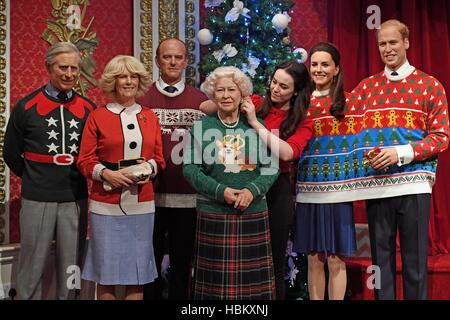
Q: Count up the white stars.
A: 6